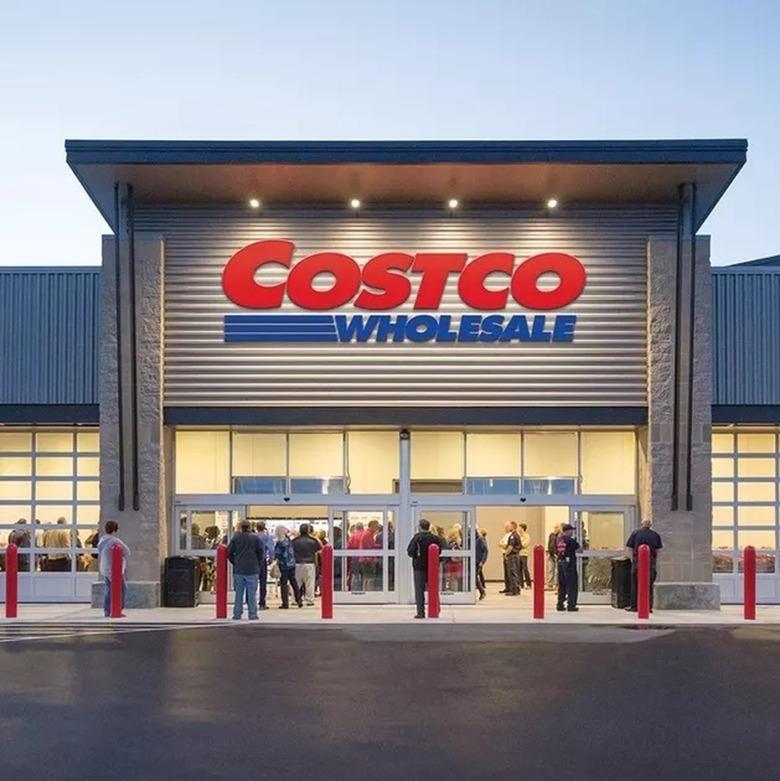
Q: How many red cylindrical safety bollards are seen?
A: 8